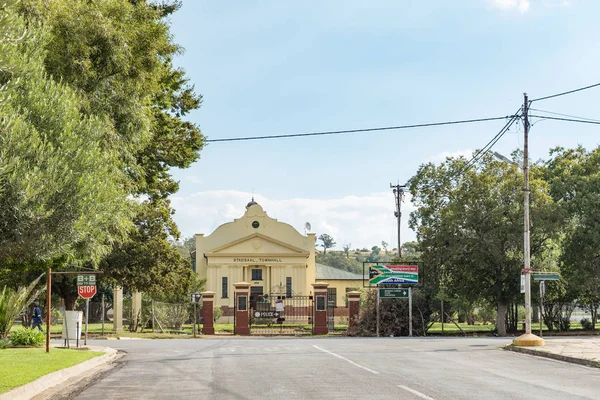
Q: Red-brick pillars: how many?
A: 4